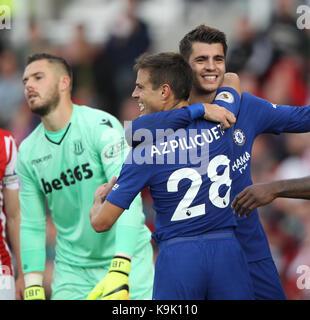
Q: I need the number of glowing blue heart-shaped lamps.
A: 0